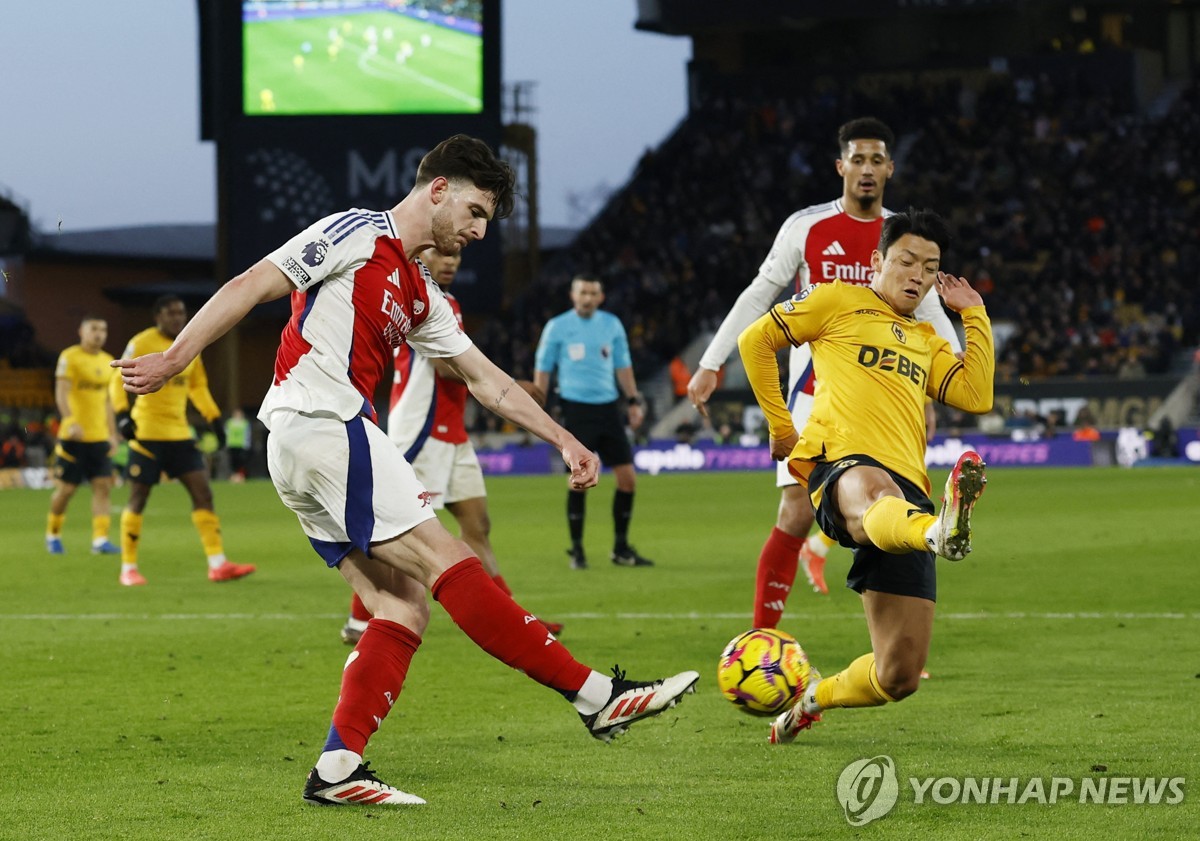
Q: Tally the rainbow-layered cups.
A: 0